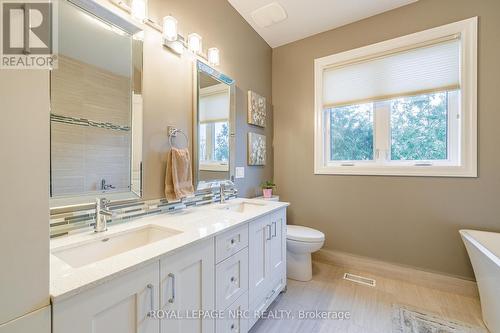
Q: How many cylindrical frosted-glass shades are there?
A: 4